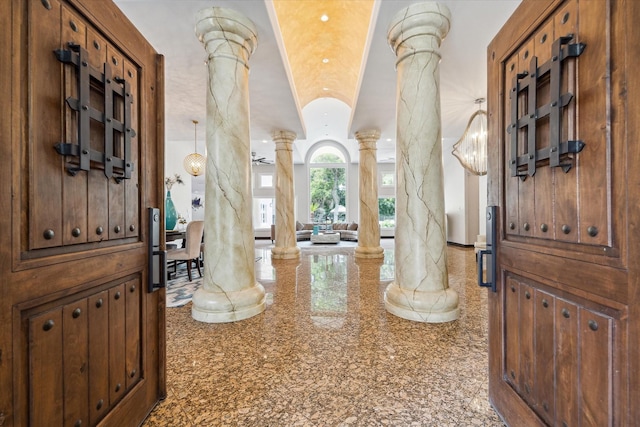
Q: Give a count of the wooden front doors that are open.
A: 2